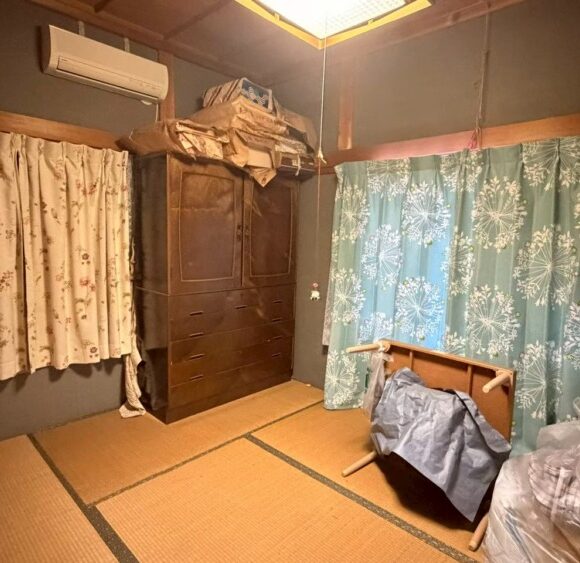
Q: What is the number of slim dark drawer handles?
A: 9